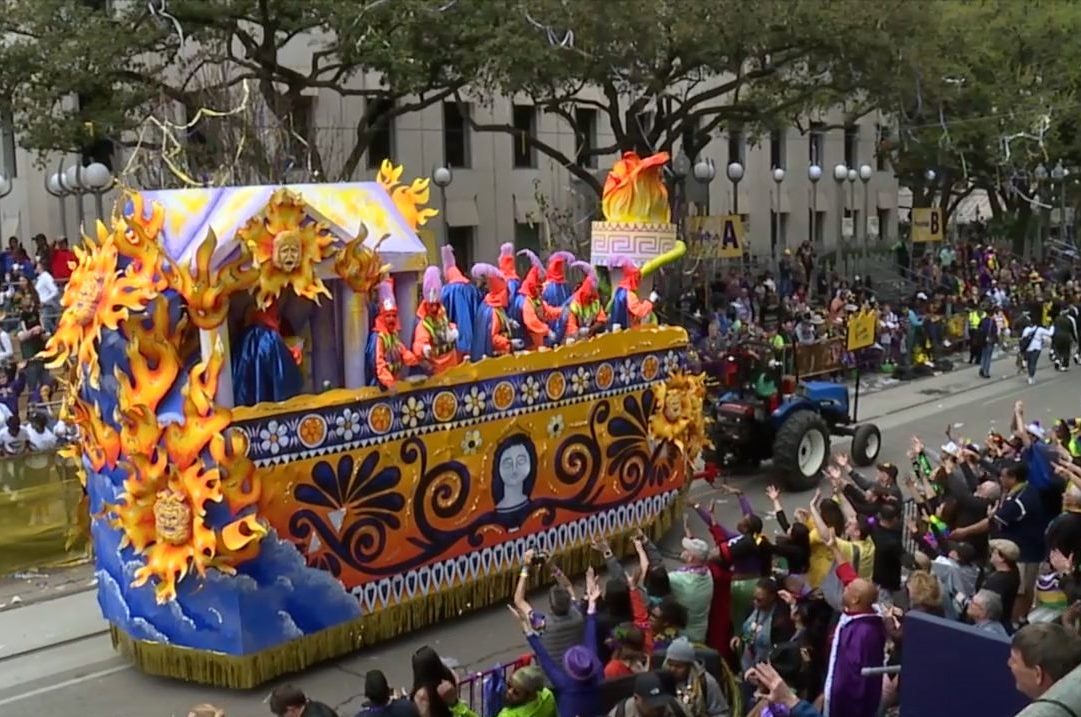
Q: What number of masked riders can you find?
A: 10